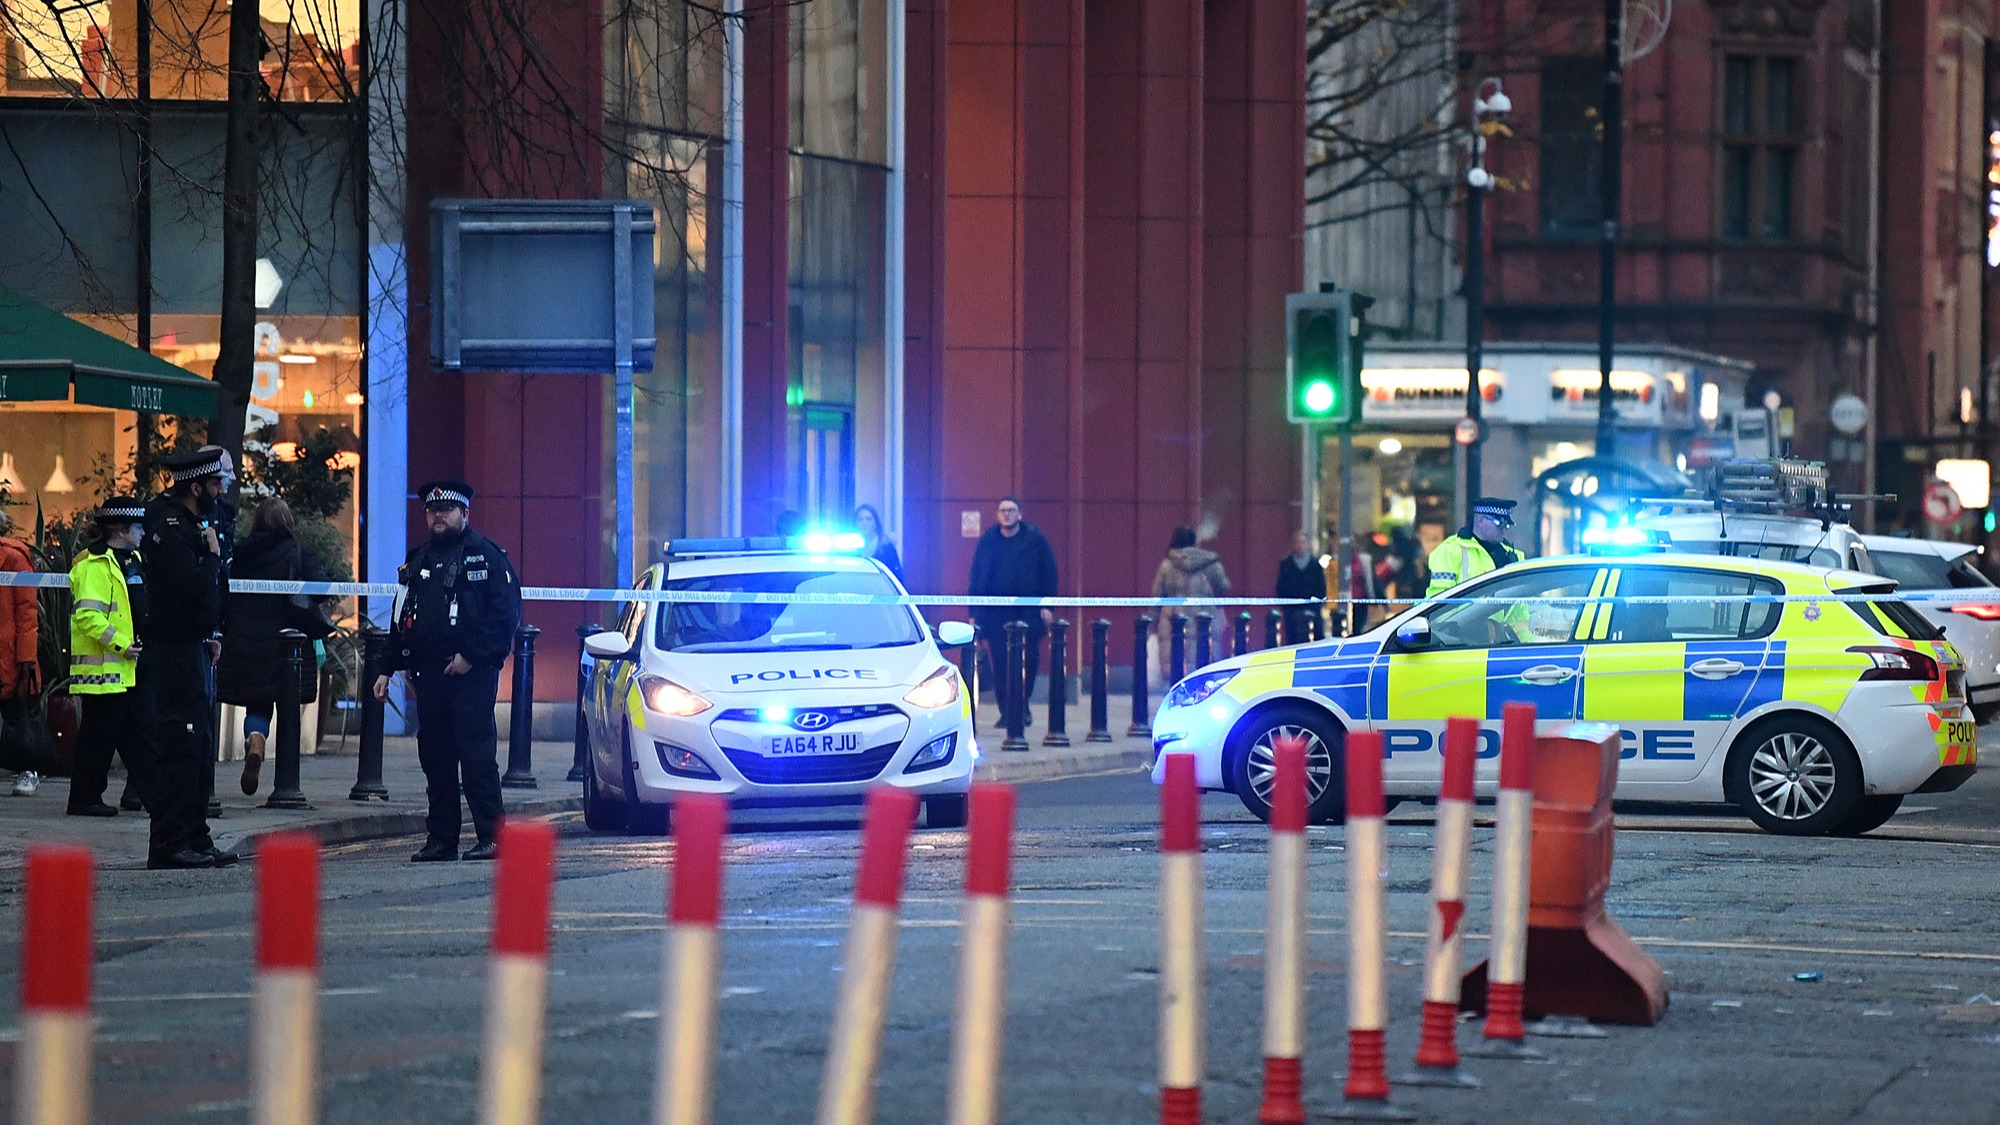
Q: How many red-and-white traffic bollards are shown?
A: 11